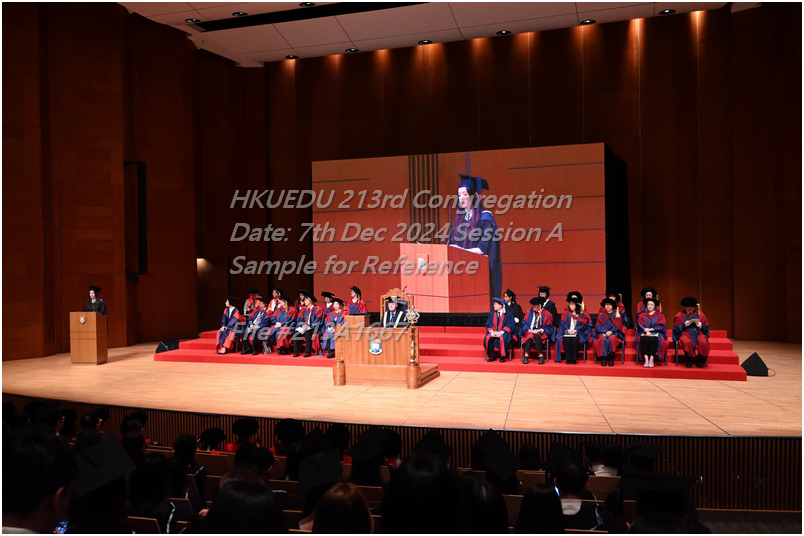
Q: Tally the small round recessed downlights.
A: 9